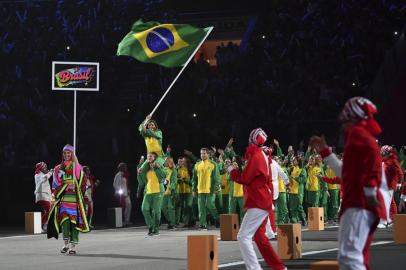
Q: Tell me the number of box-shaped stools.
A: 8